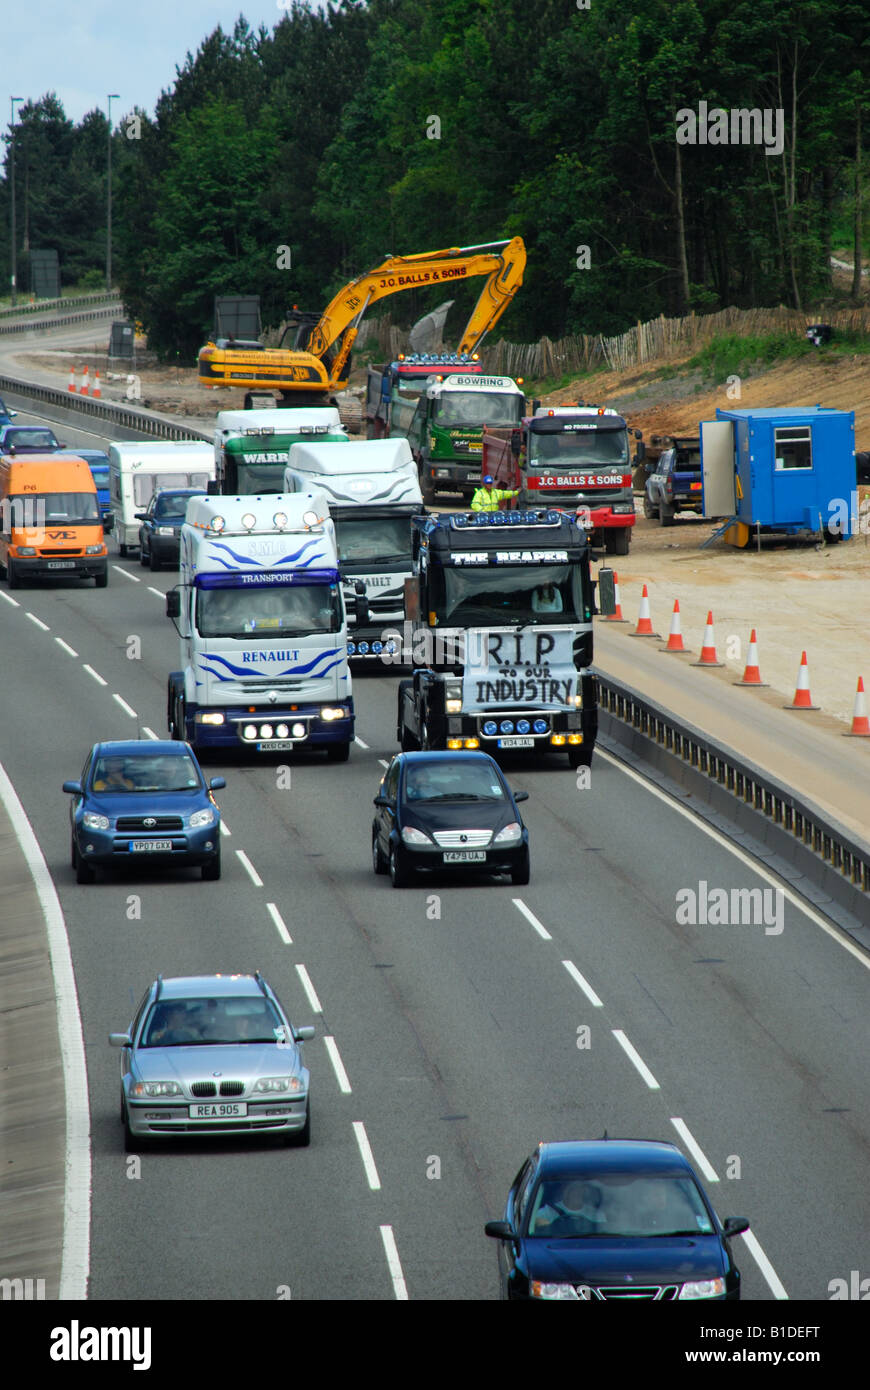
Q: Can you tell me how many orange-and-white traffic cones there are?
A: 10